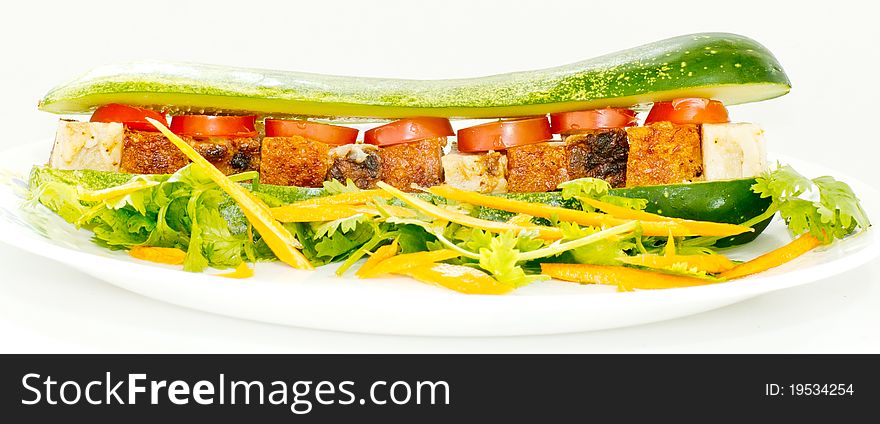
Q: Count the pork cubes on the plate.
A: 11